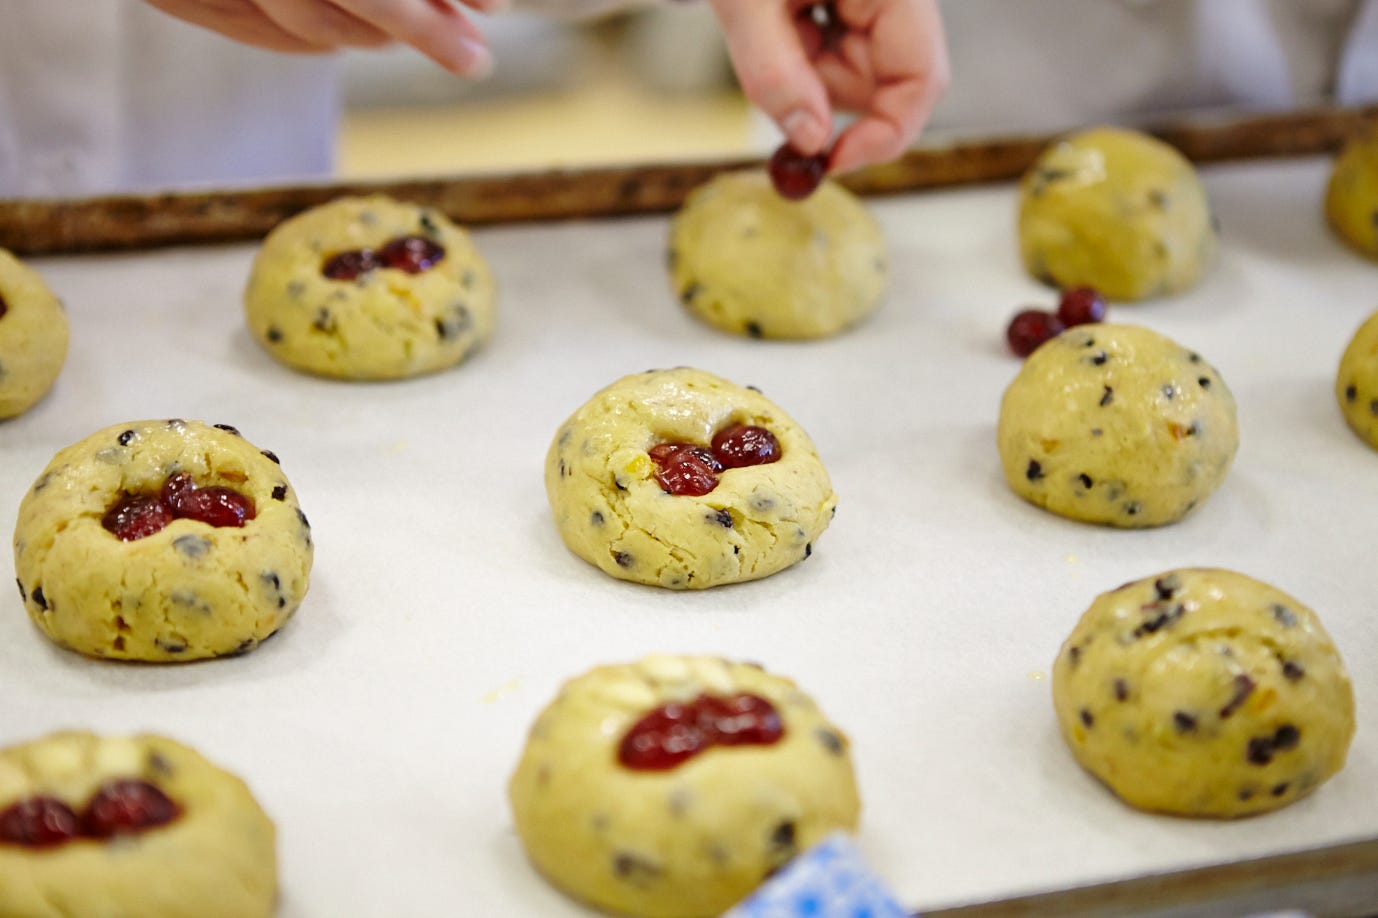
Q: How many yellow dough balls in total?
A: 12